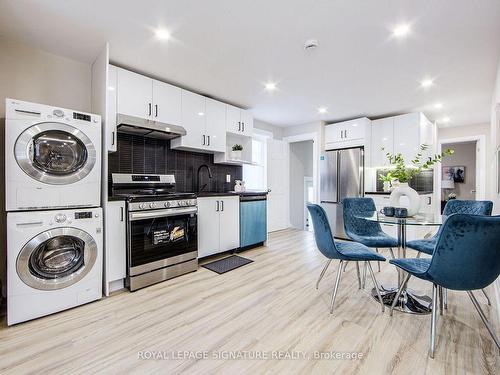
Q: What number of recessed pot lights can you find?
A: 7